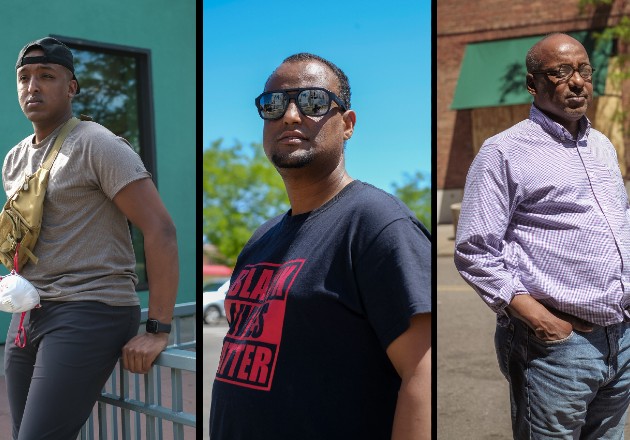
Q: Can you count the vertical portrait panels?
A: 3